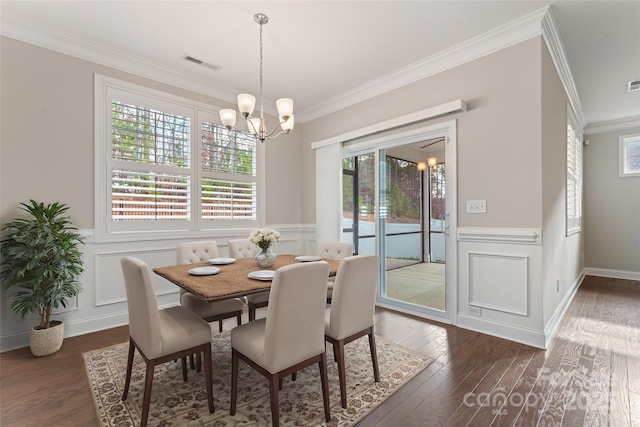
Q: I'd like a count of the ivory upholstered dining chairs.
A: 6